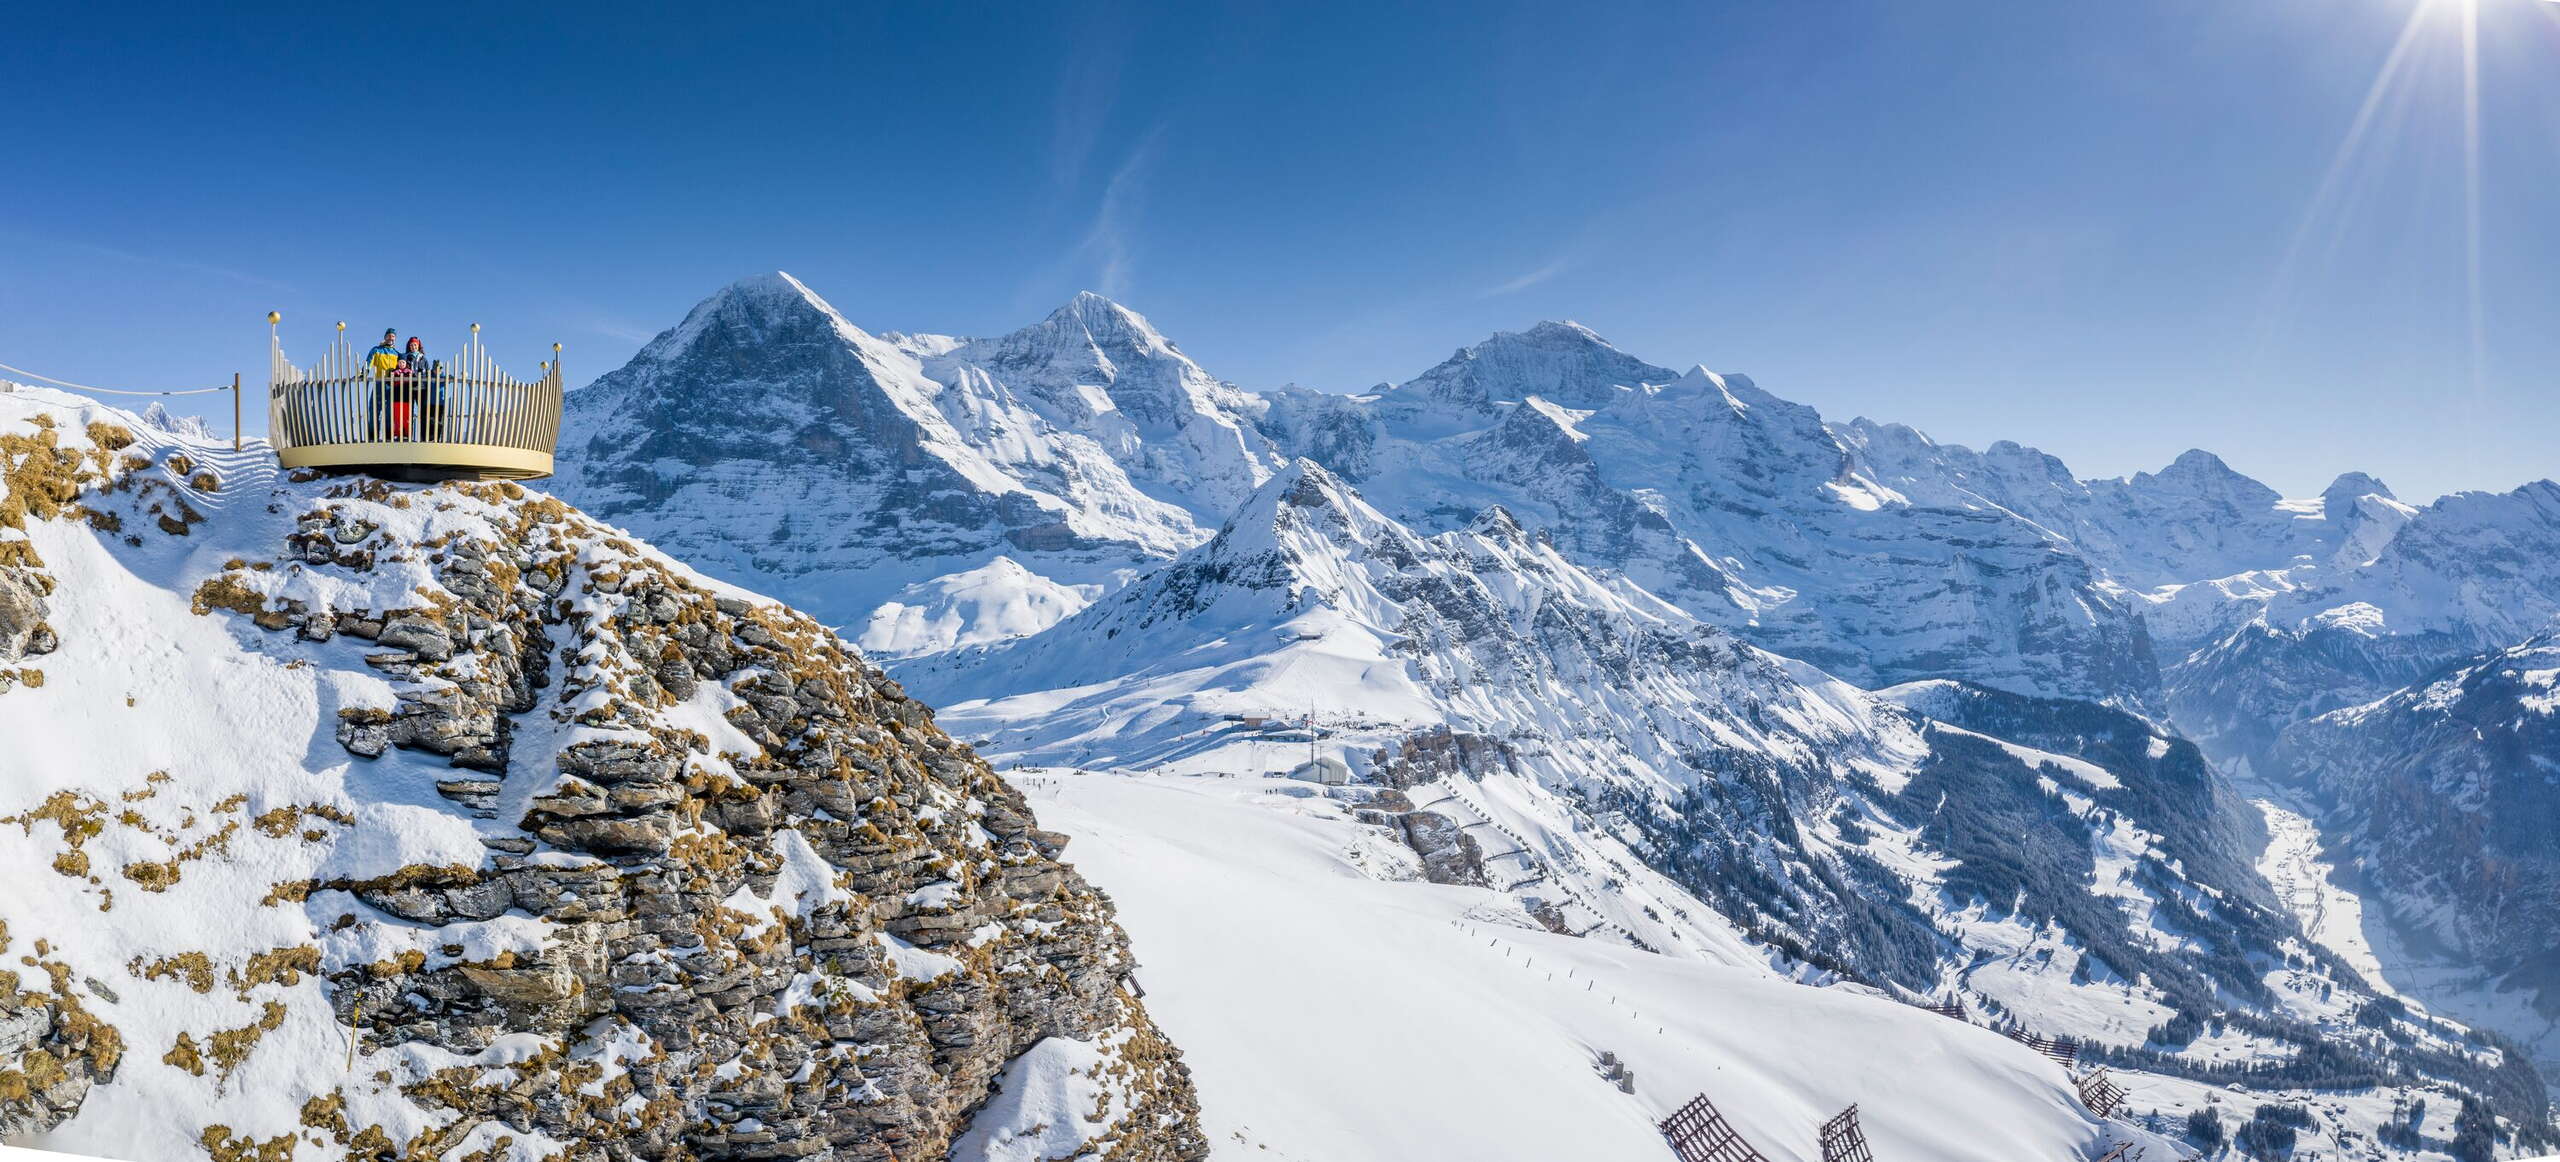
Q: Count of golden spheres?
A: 5